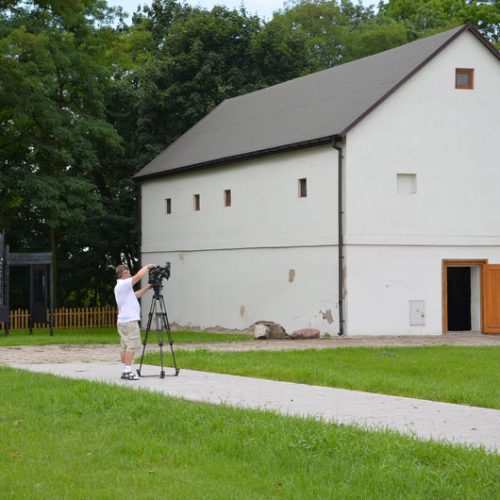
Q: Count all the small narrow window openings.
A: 4